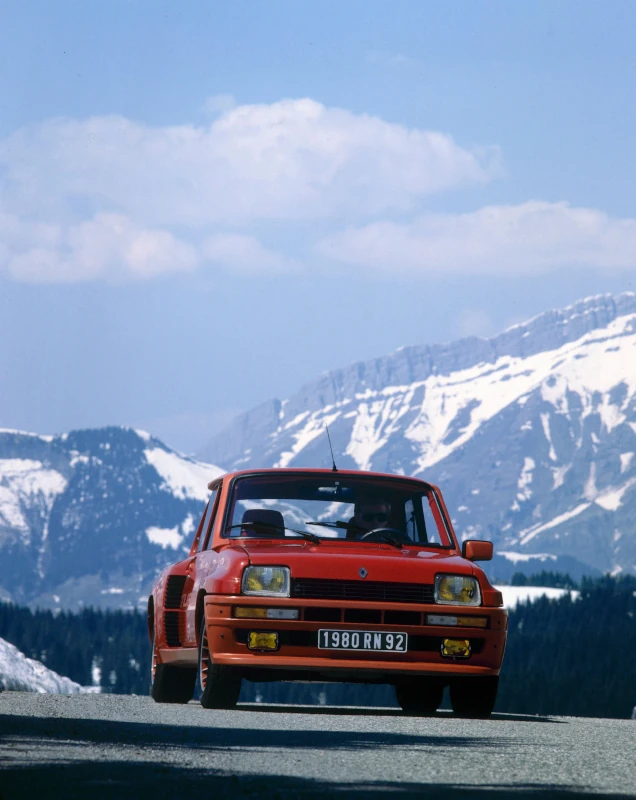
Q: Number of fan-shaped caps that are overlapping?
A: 0